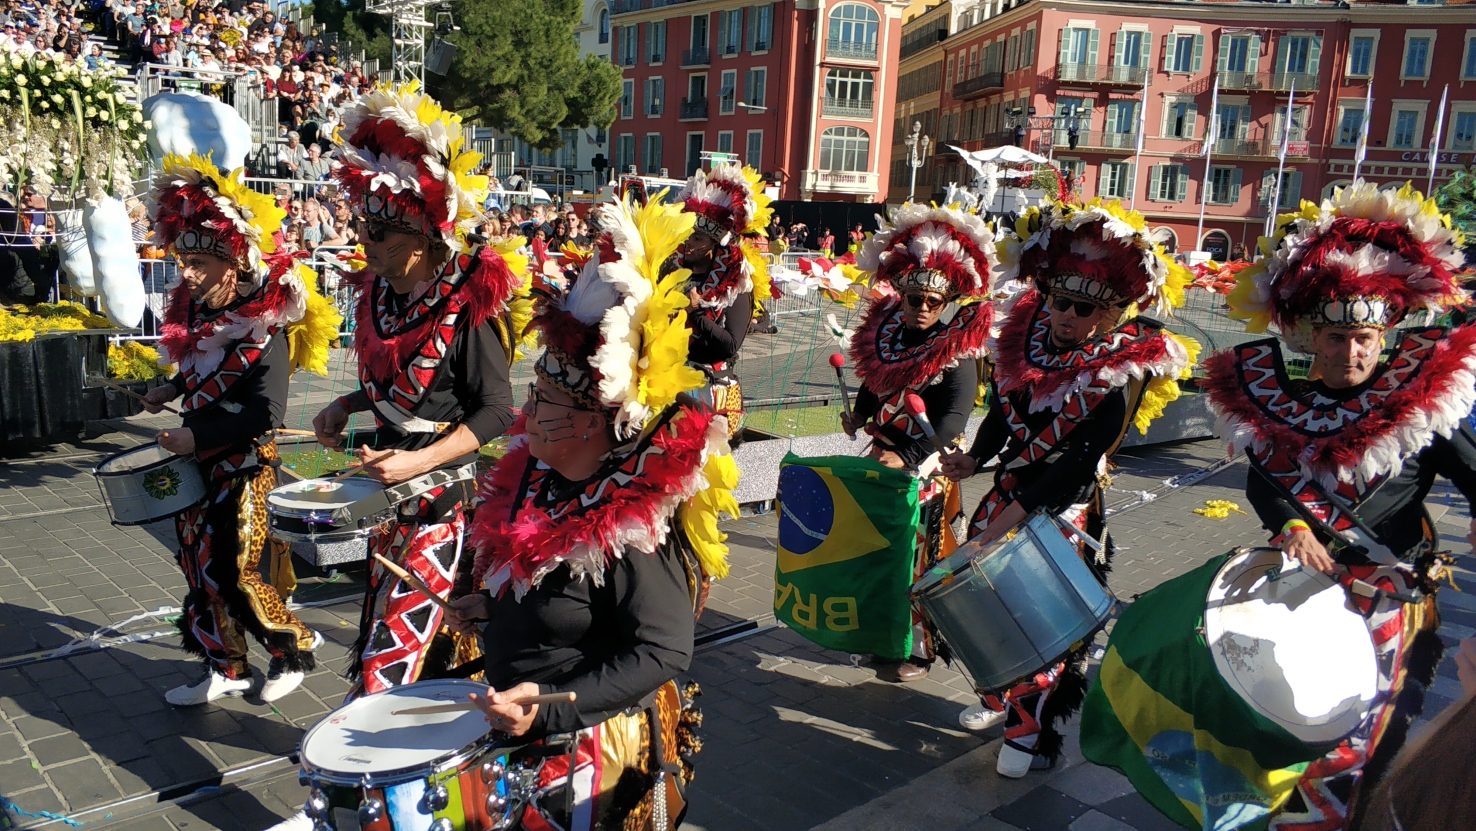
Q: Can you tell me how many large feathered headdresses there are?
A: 7